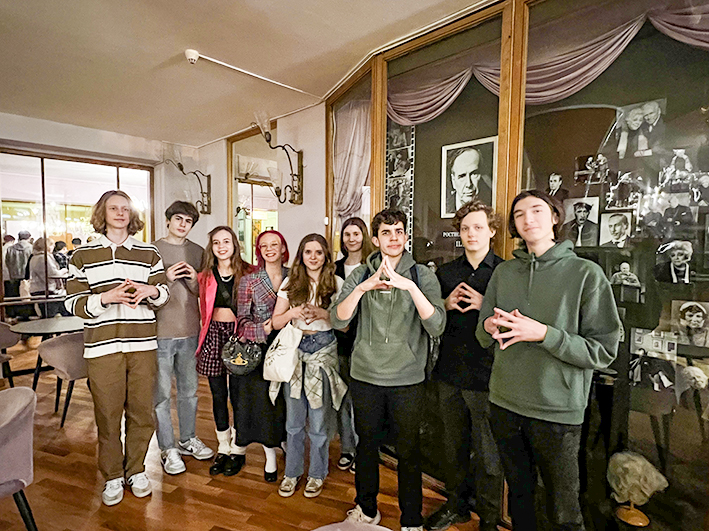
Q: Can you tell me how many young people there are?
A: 9